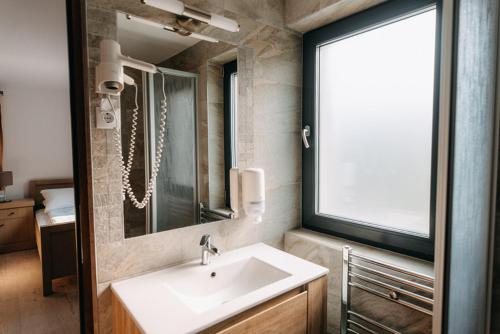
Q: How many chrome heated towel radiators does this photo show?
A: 1